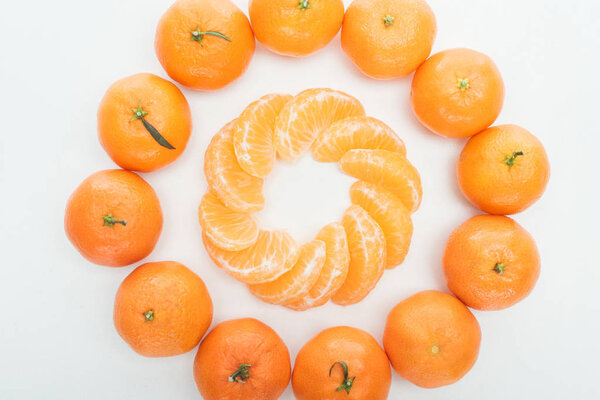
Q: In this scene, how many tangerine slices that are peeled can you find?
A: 11